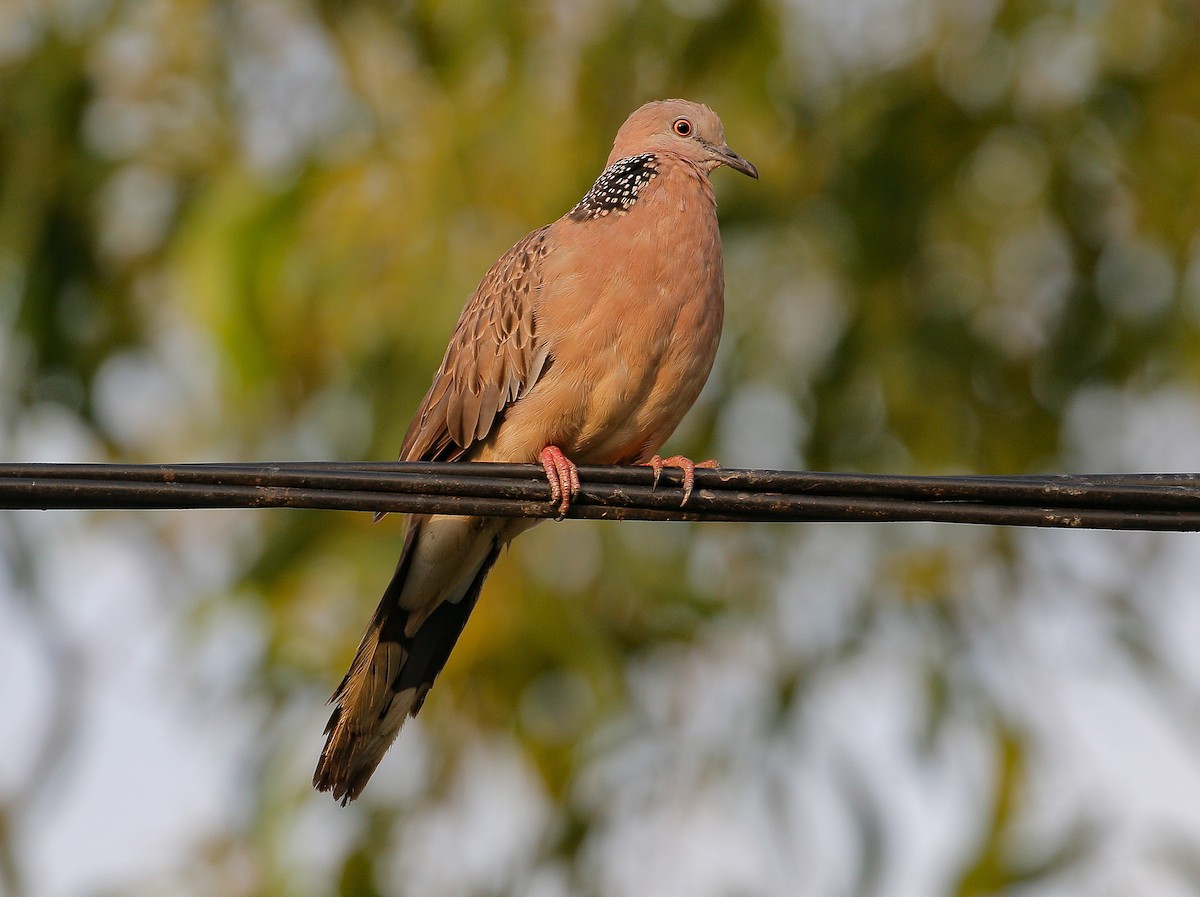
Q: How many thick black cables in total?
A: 3